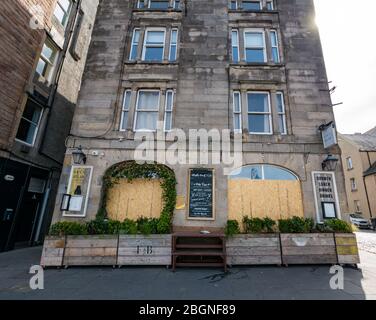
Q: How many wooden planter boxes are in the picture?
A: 6